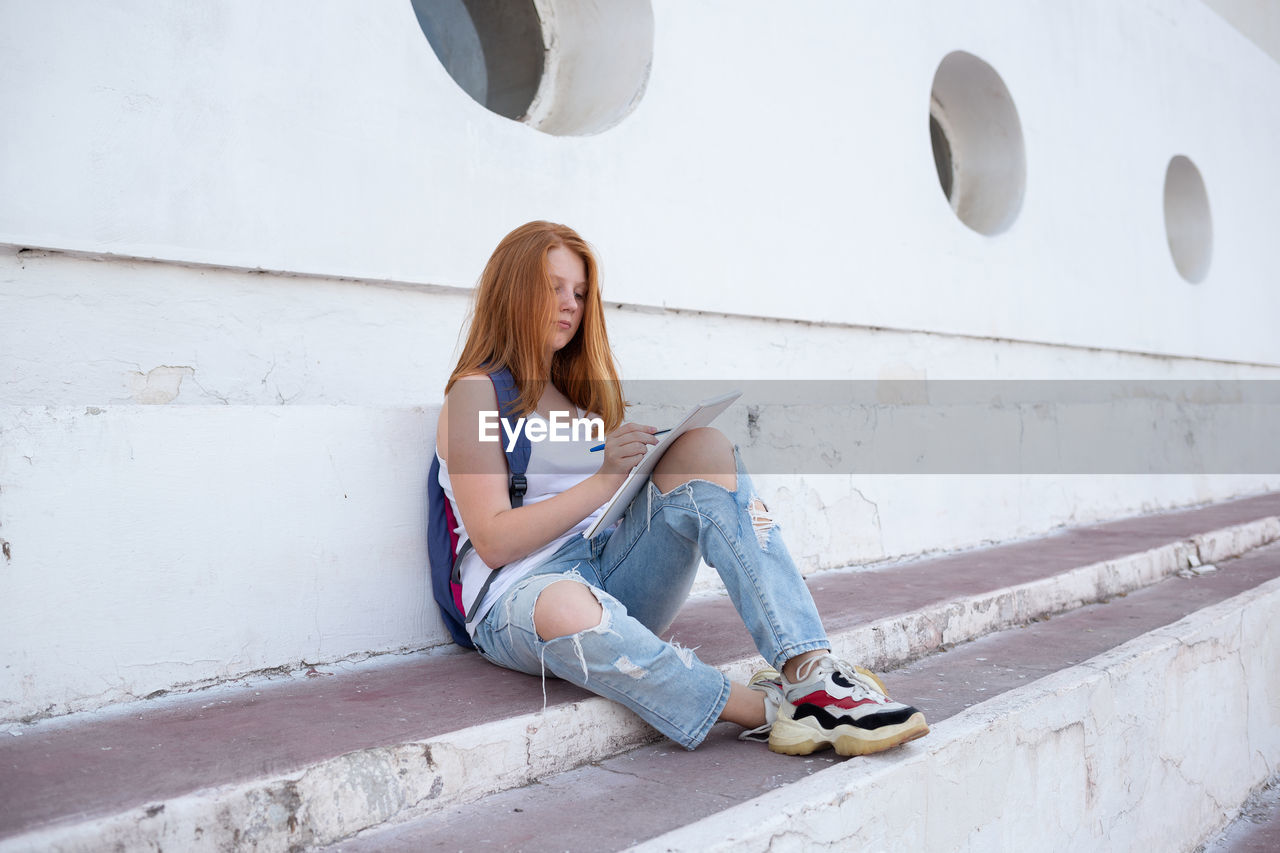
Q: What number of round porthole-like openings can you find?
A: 3